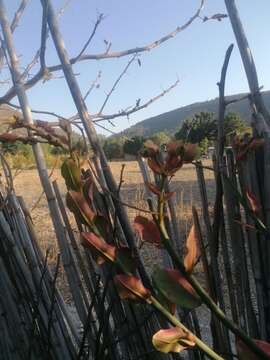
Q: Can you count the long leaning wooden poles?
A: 3